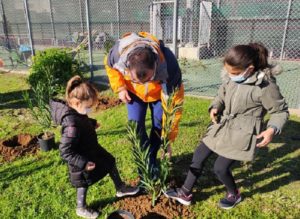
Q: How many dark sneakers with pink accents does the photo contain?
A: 2